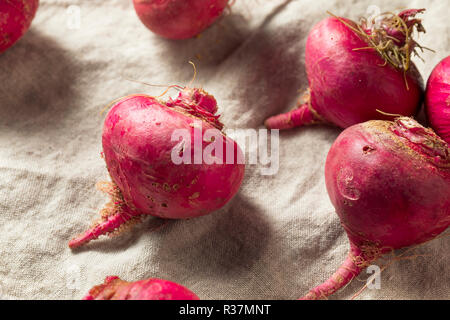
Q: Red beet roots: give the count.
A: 7